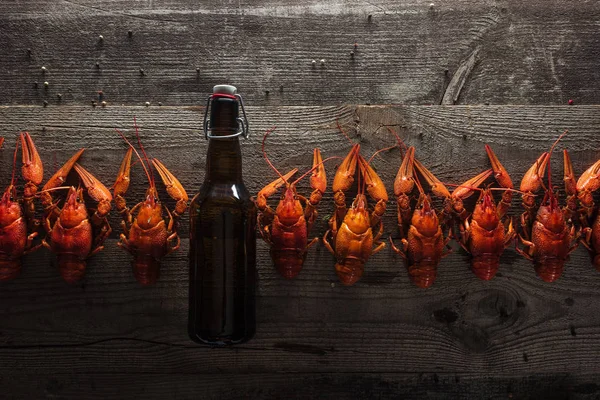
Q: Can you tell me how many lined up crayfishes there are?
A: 9